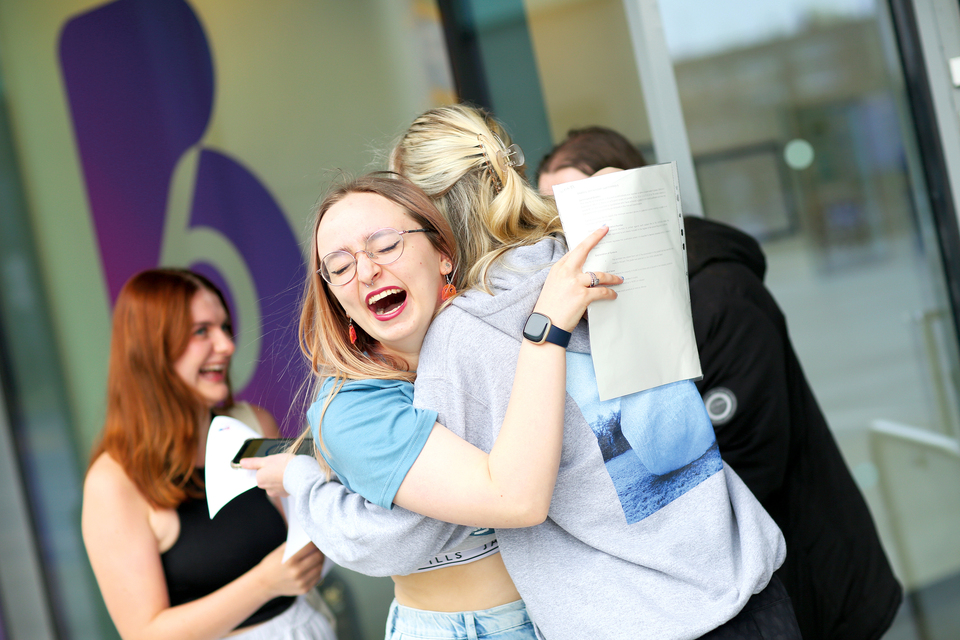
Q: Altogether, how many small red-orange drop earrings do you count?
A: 2